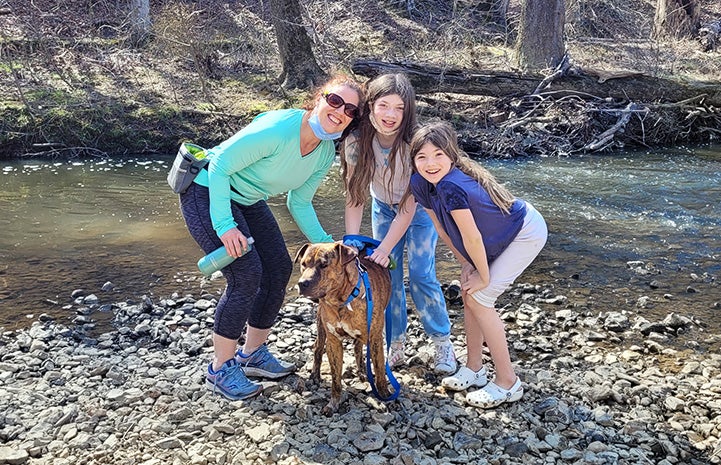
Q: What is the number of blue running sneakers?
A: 2